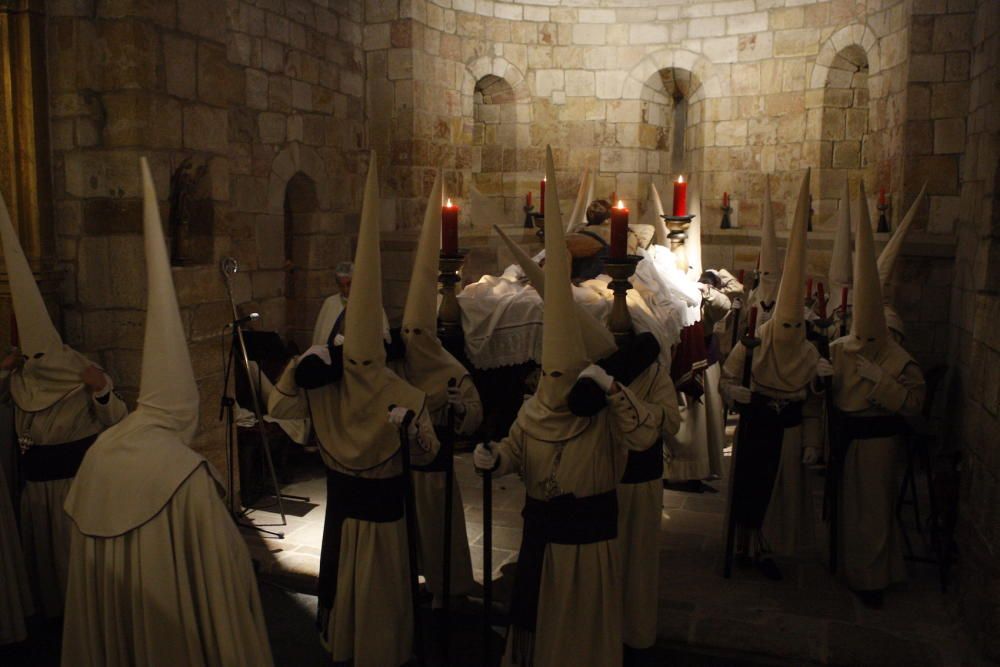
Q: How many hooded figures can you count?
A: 14